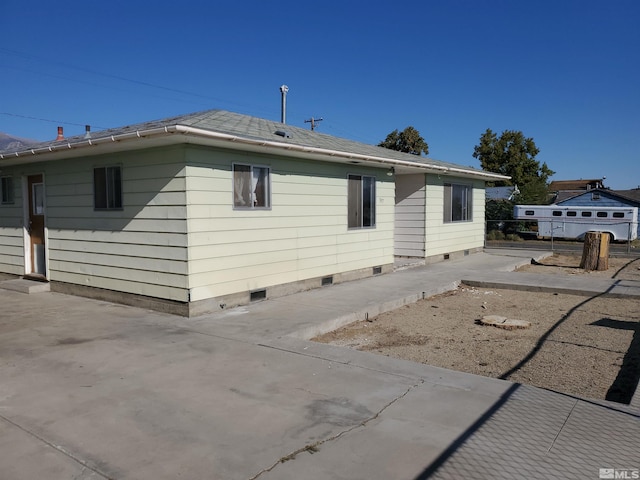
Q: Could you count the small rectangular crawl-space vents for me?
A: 5